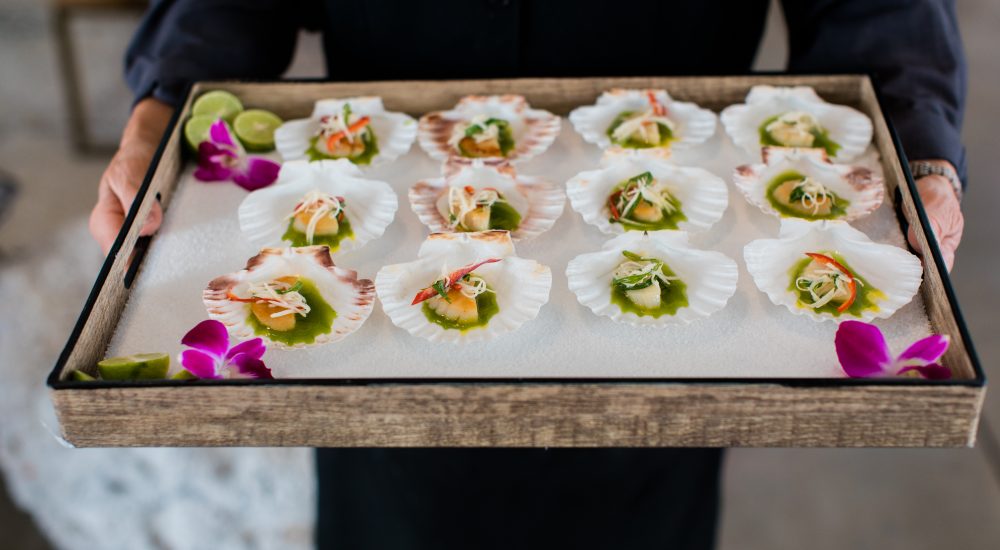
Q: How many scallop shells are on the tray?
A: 12